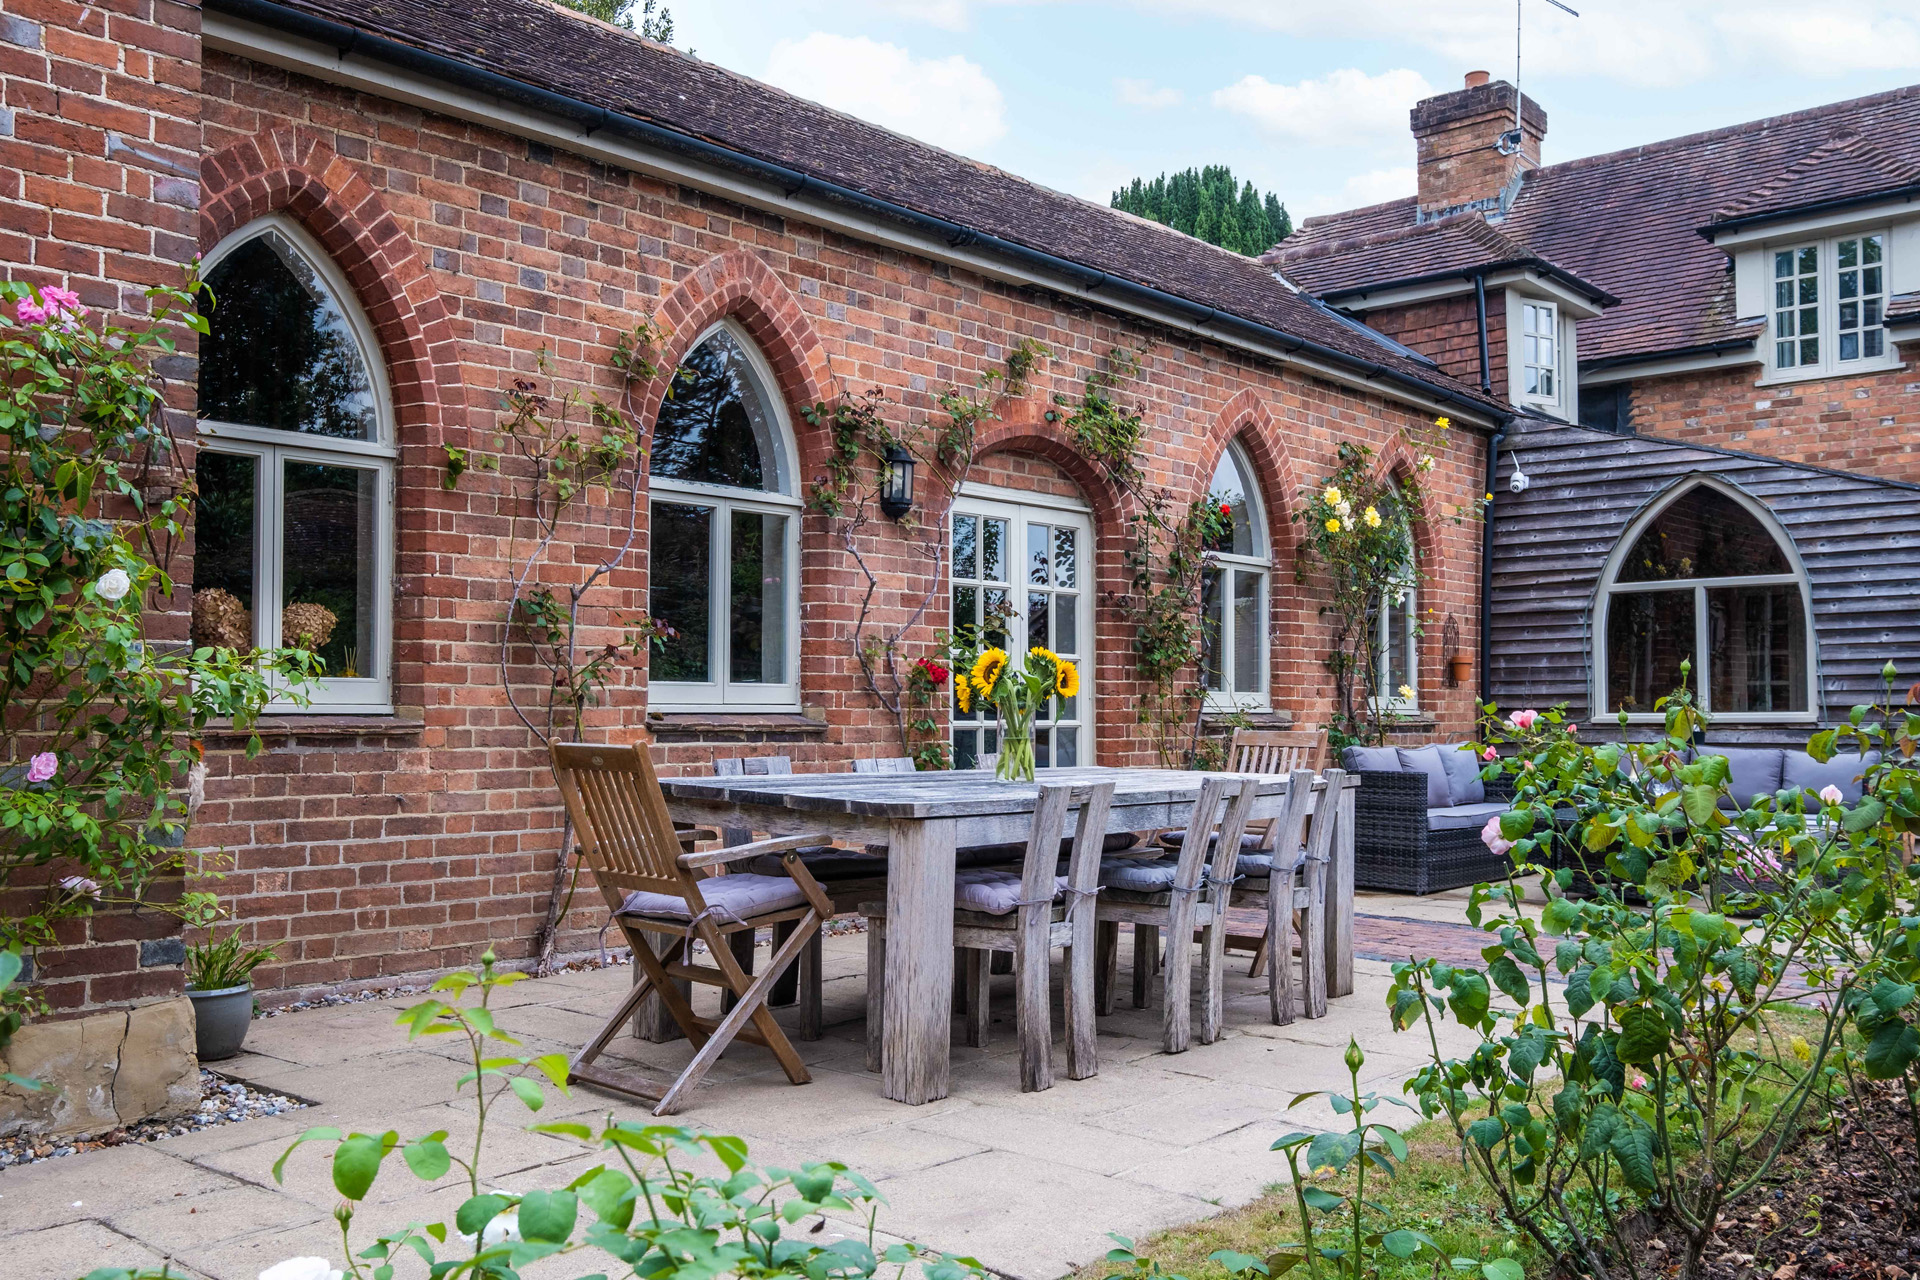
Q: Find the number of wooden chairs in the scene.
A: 8